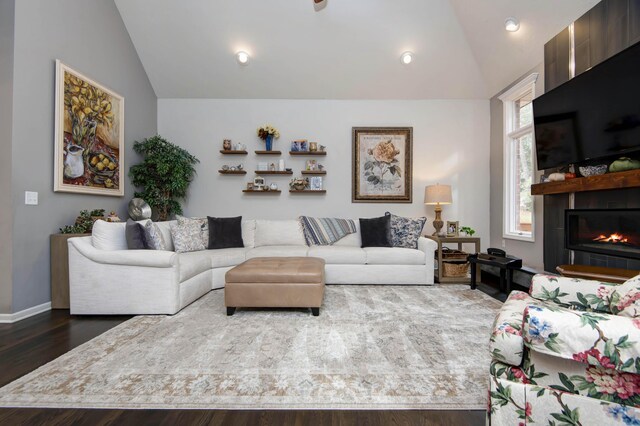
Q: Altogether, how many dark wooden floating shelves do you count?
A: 8